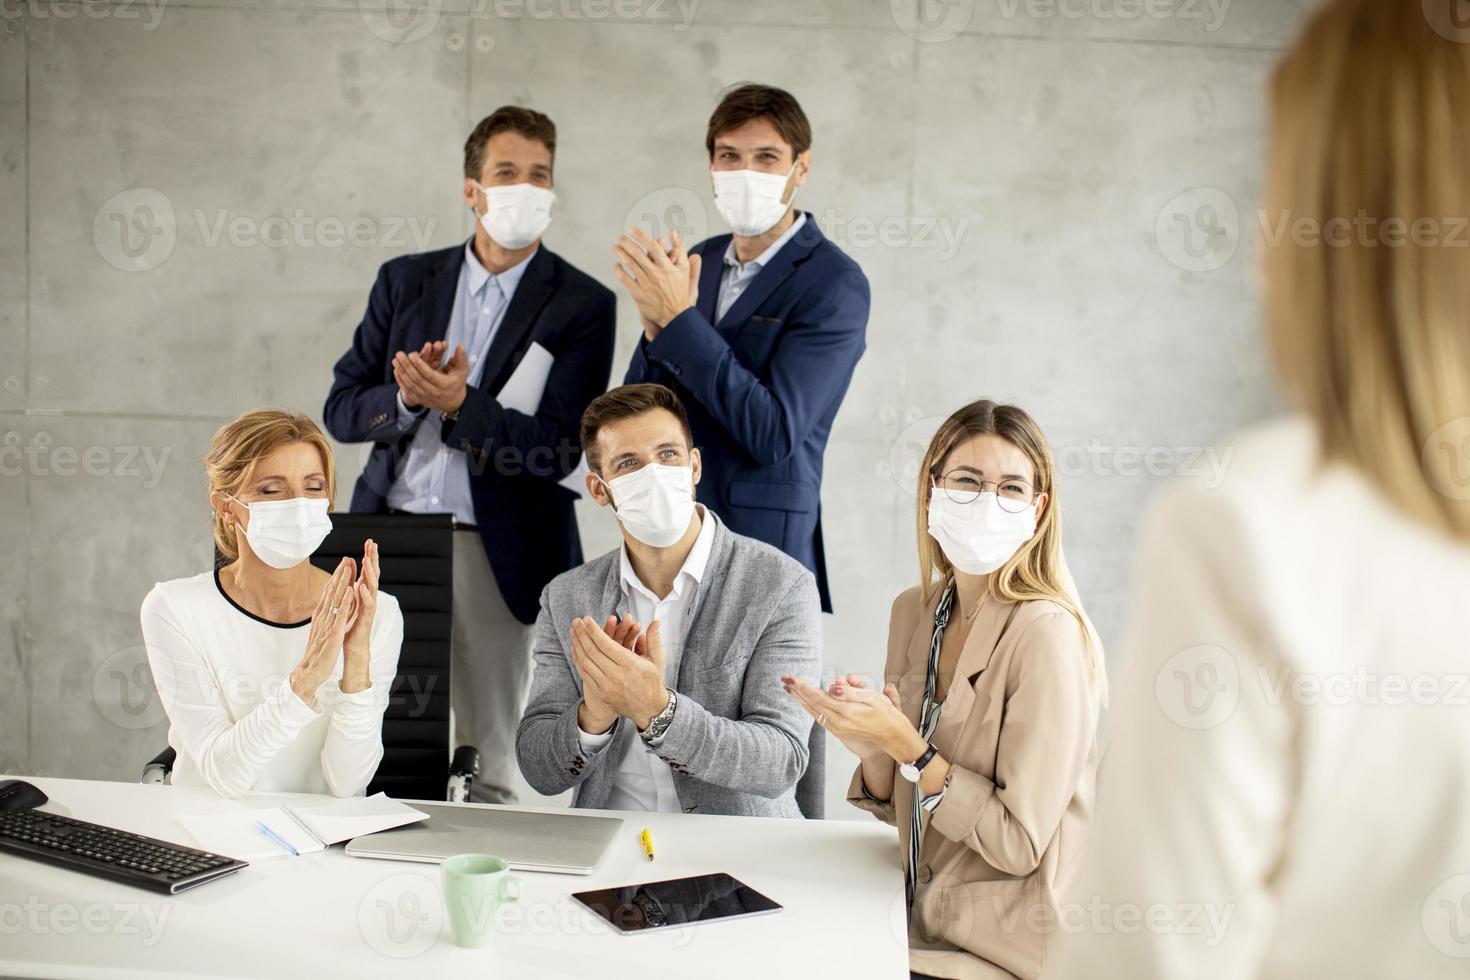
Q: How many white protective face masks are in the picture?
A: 5